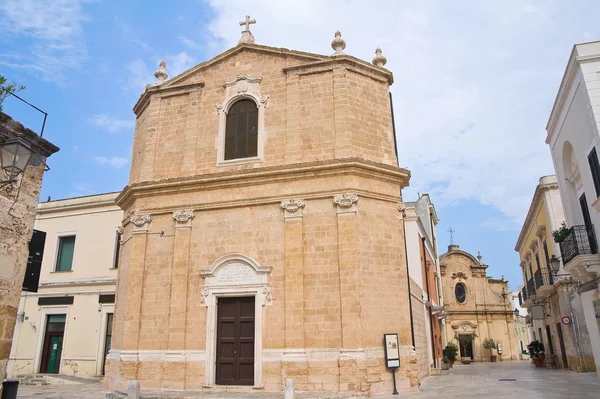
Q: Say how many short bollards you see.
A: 2